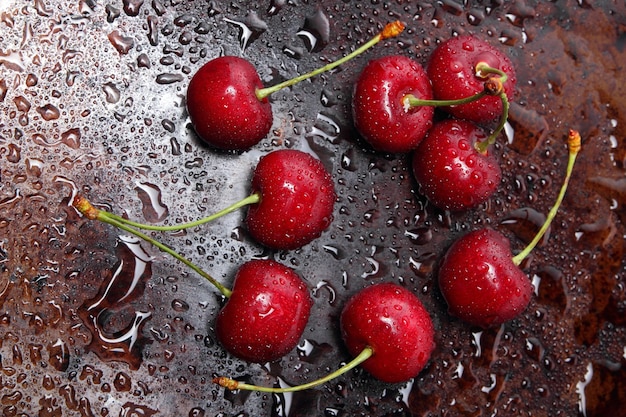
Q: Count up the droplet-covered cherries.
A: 8